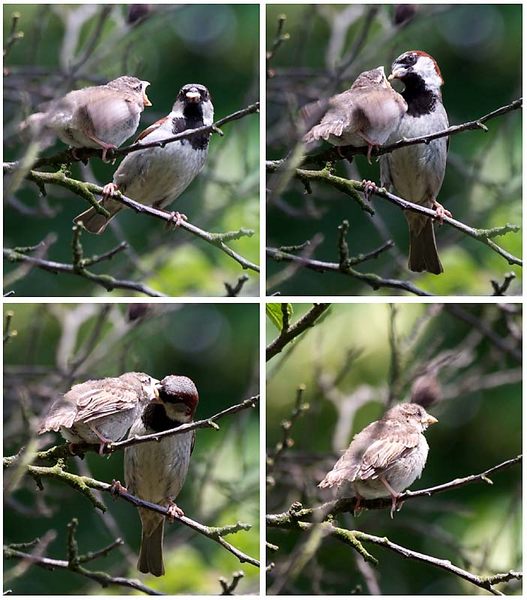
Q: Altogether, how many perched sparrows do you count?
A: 7